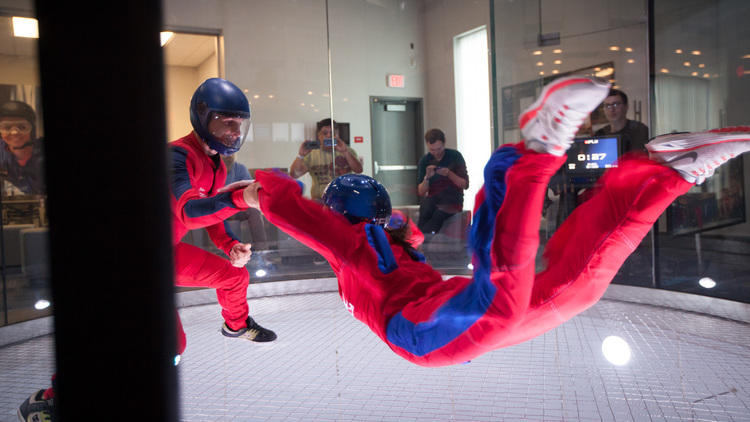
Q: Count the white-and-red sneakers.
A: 2